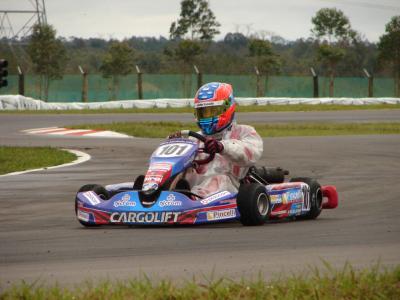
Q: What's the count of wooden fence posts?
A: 7